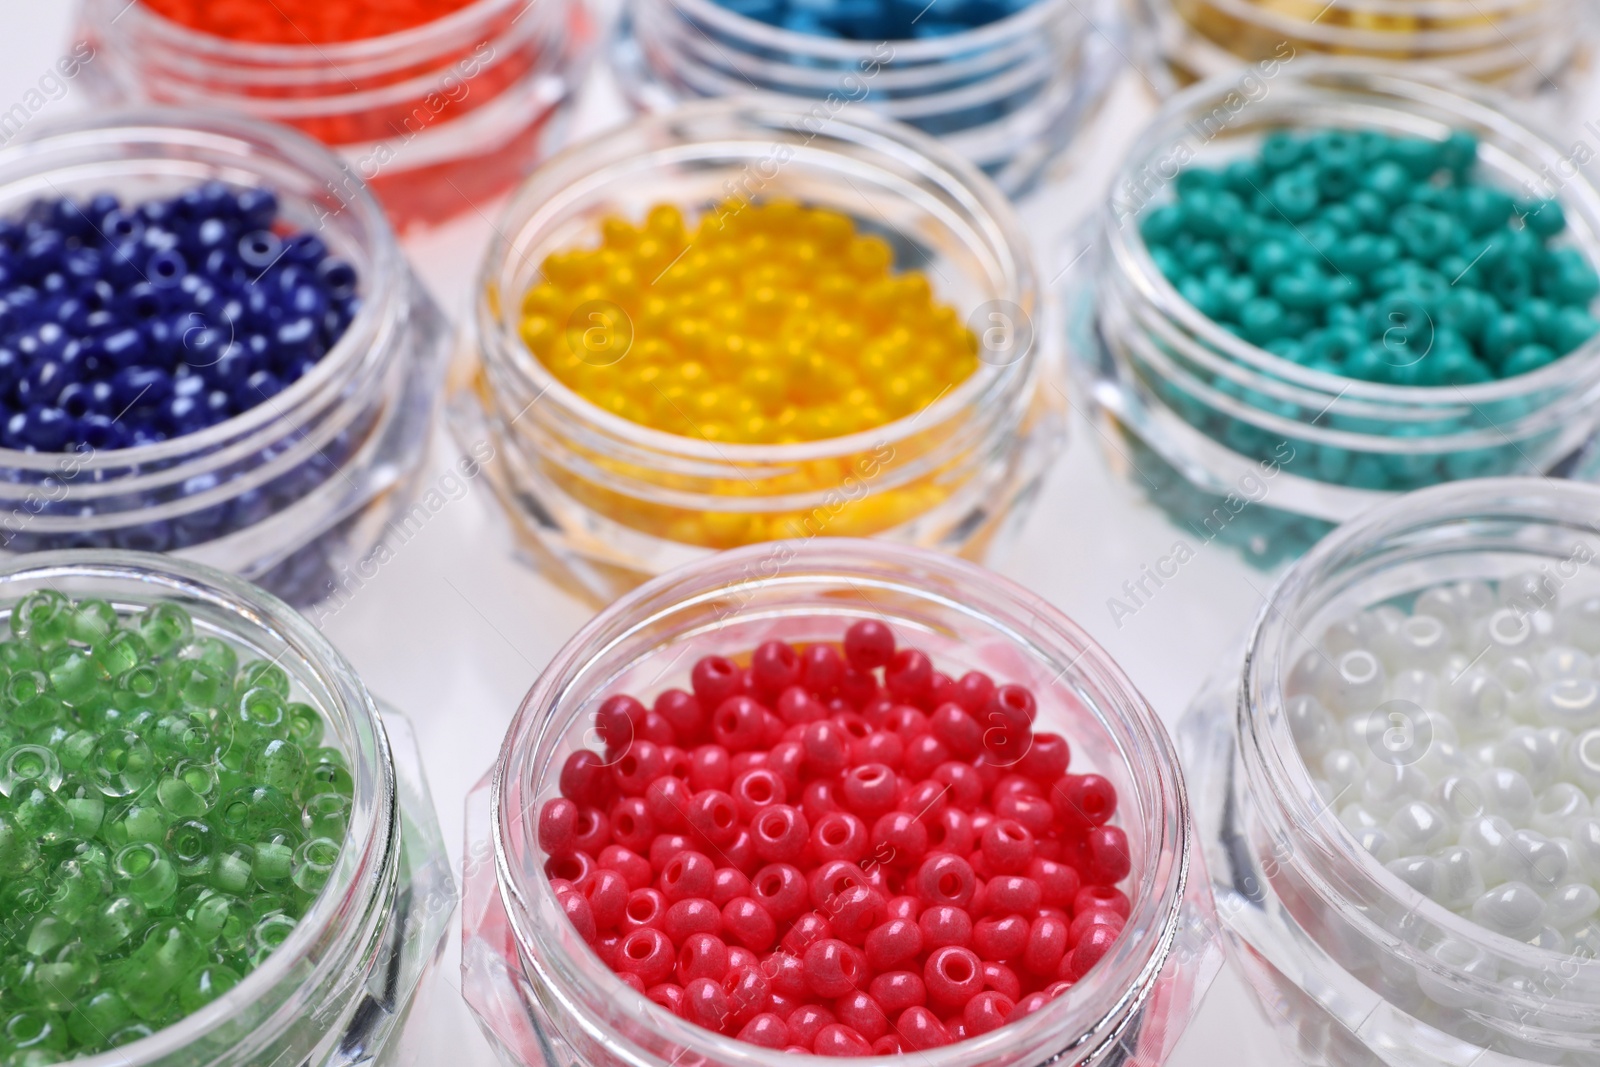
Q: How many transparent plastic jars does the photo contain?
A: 9